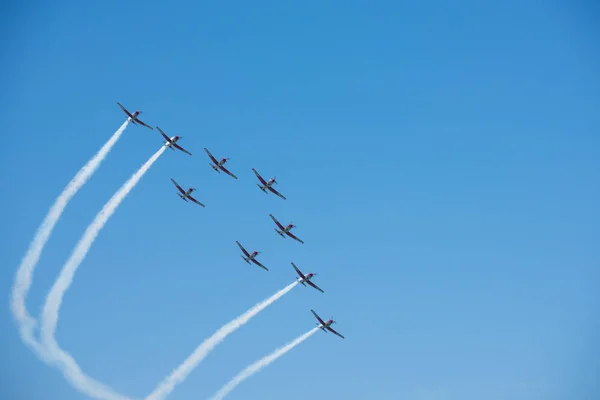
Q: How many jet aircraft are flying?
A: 9